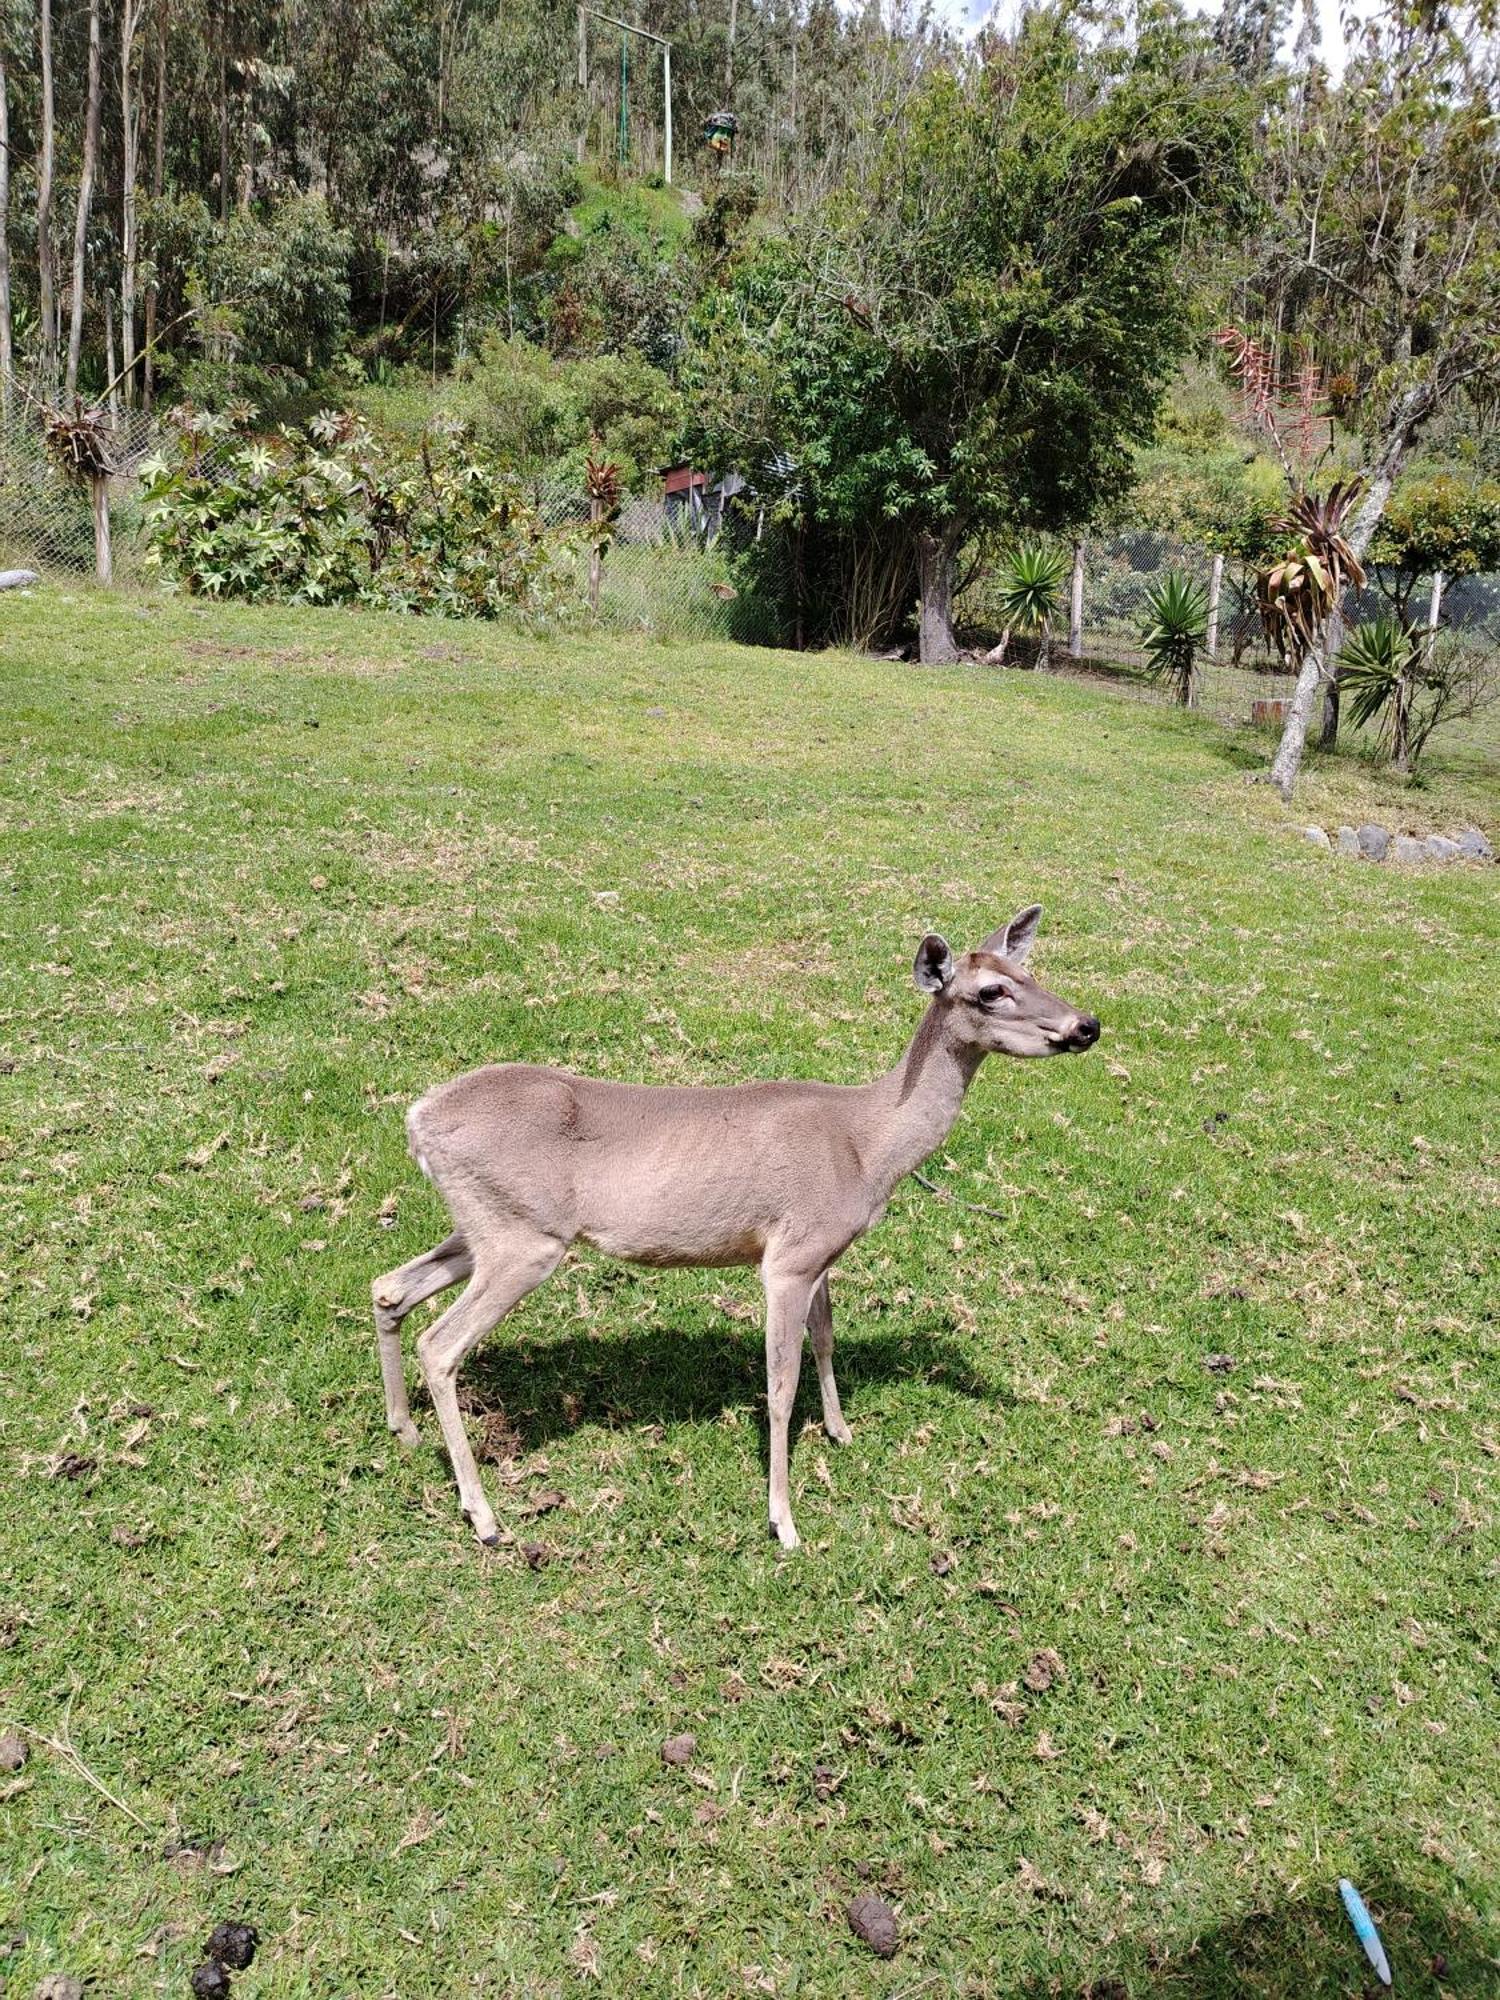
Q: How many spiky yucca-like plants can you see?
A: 3